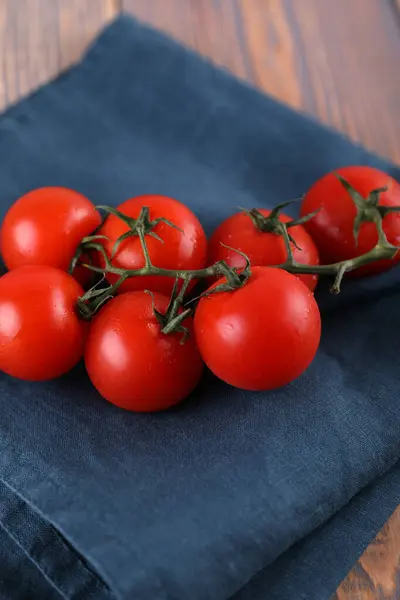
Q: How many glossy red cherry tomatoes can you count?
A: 7